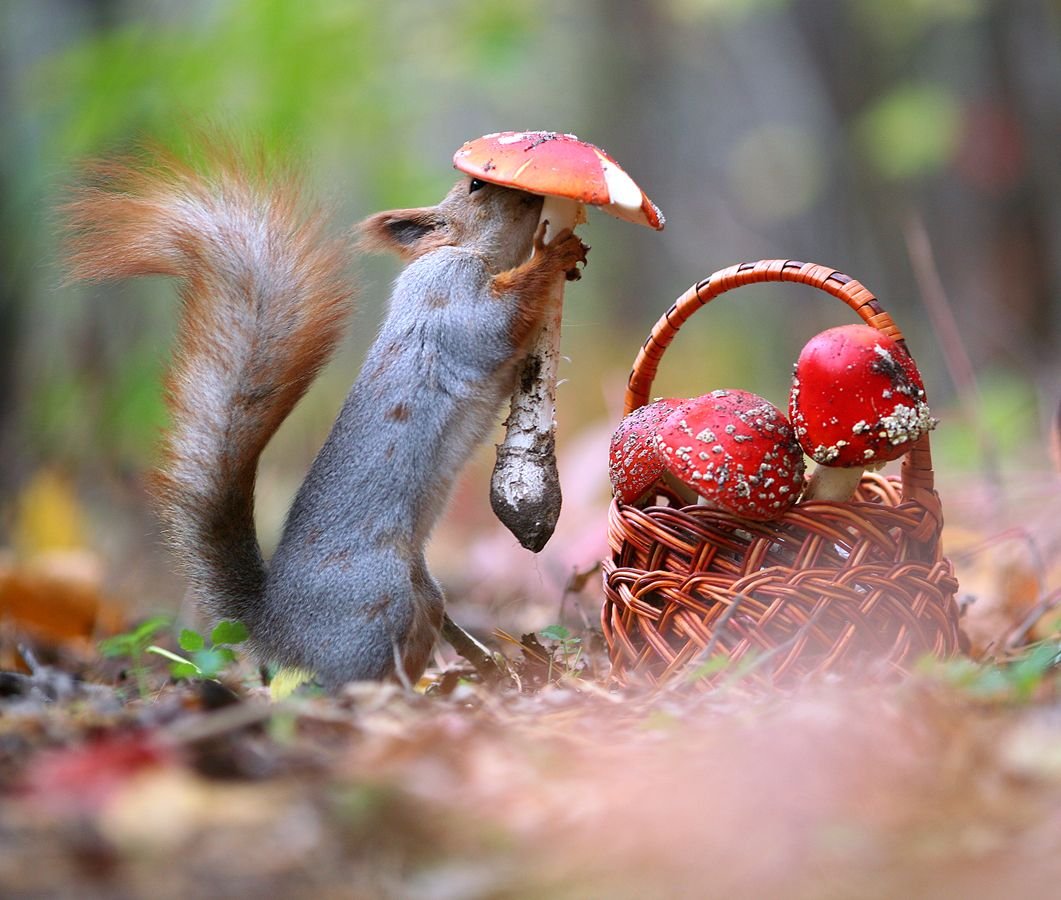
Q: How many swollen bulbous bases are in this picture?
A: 1